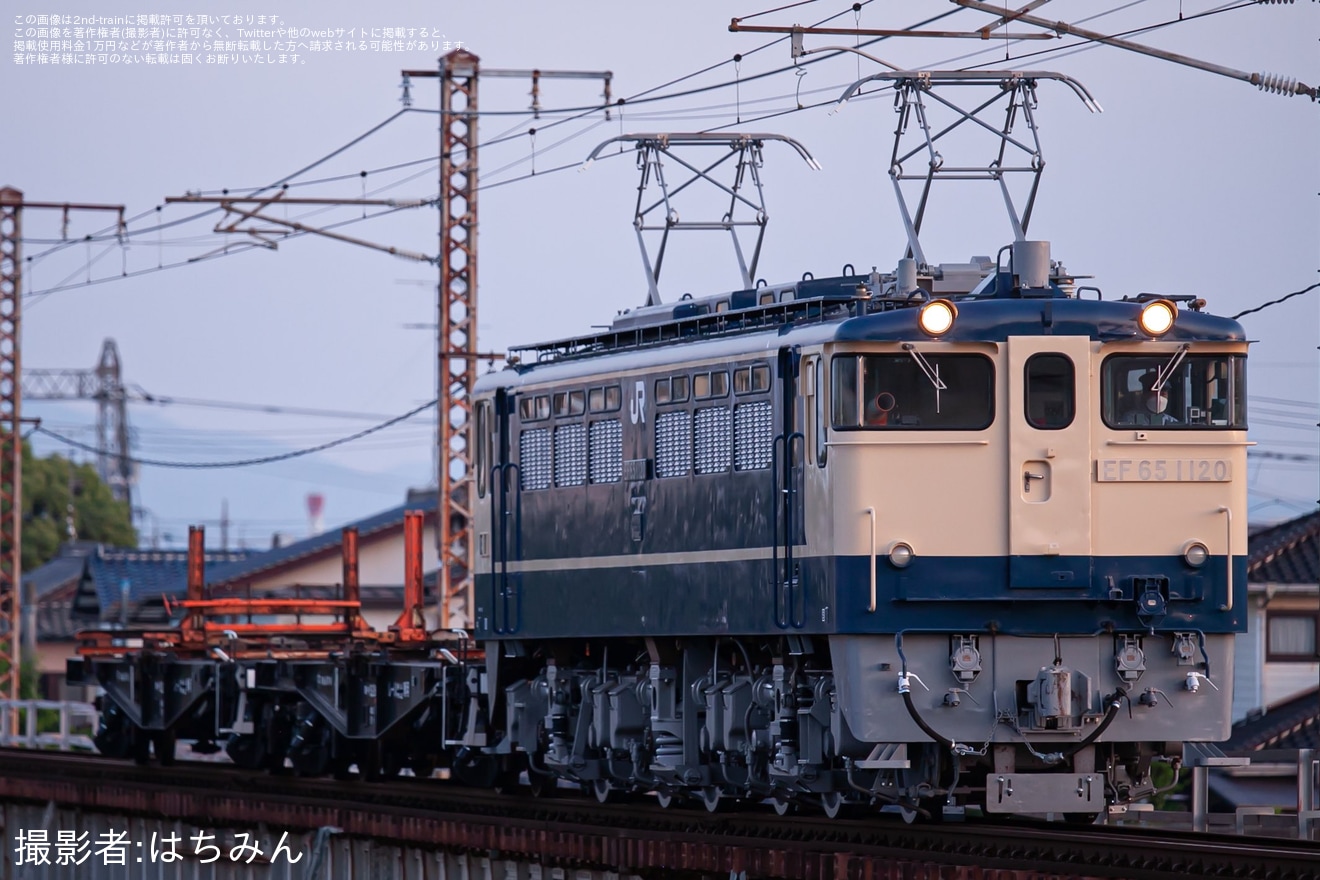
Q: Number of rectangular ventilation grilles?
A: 6